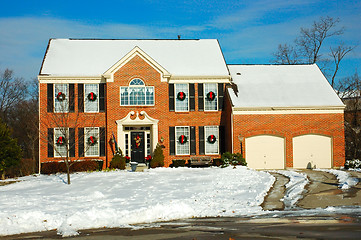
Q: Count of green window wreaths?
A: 8